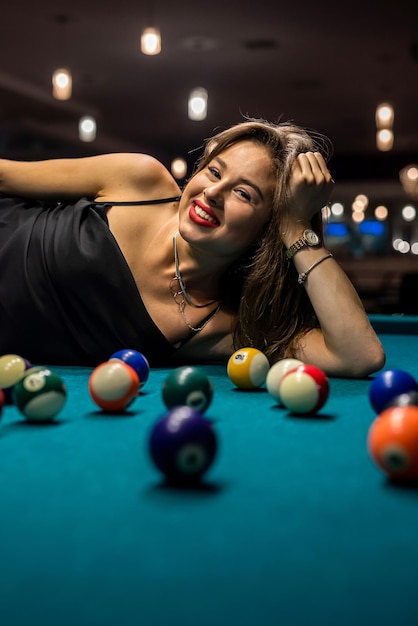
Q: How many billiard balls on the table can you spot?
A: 13